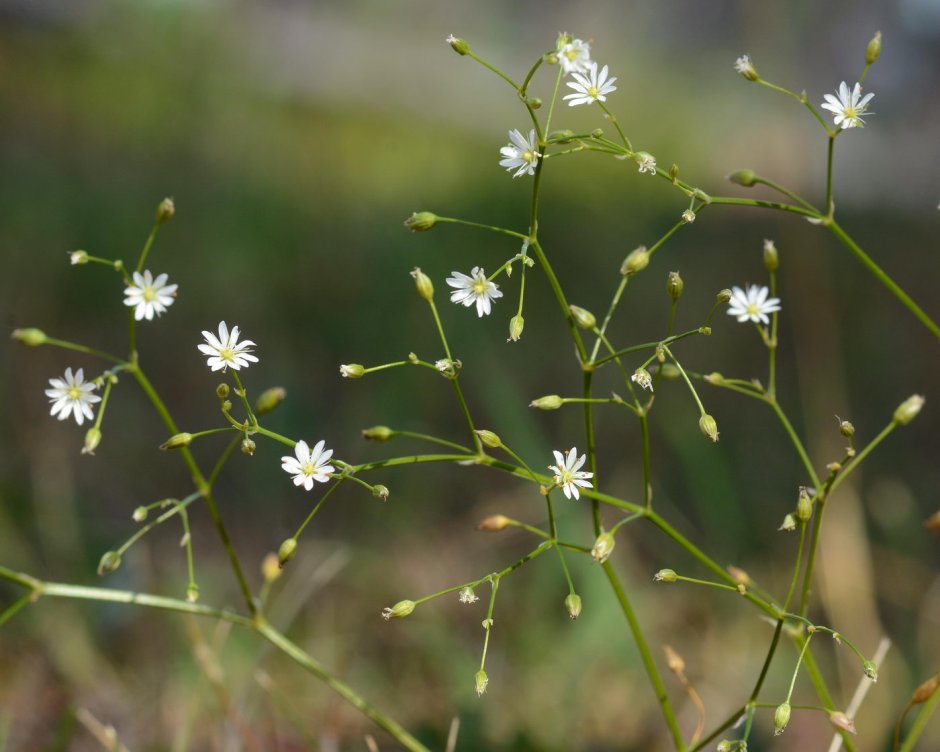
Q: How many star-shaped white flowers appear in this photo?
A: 11